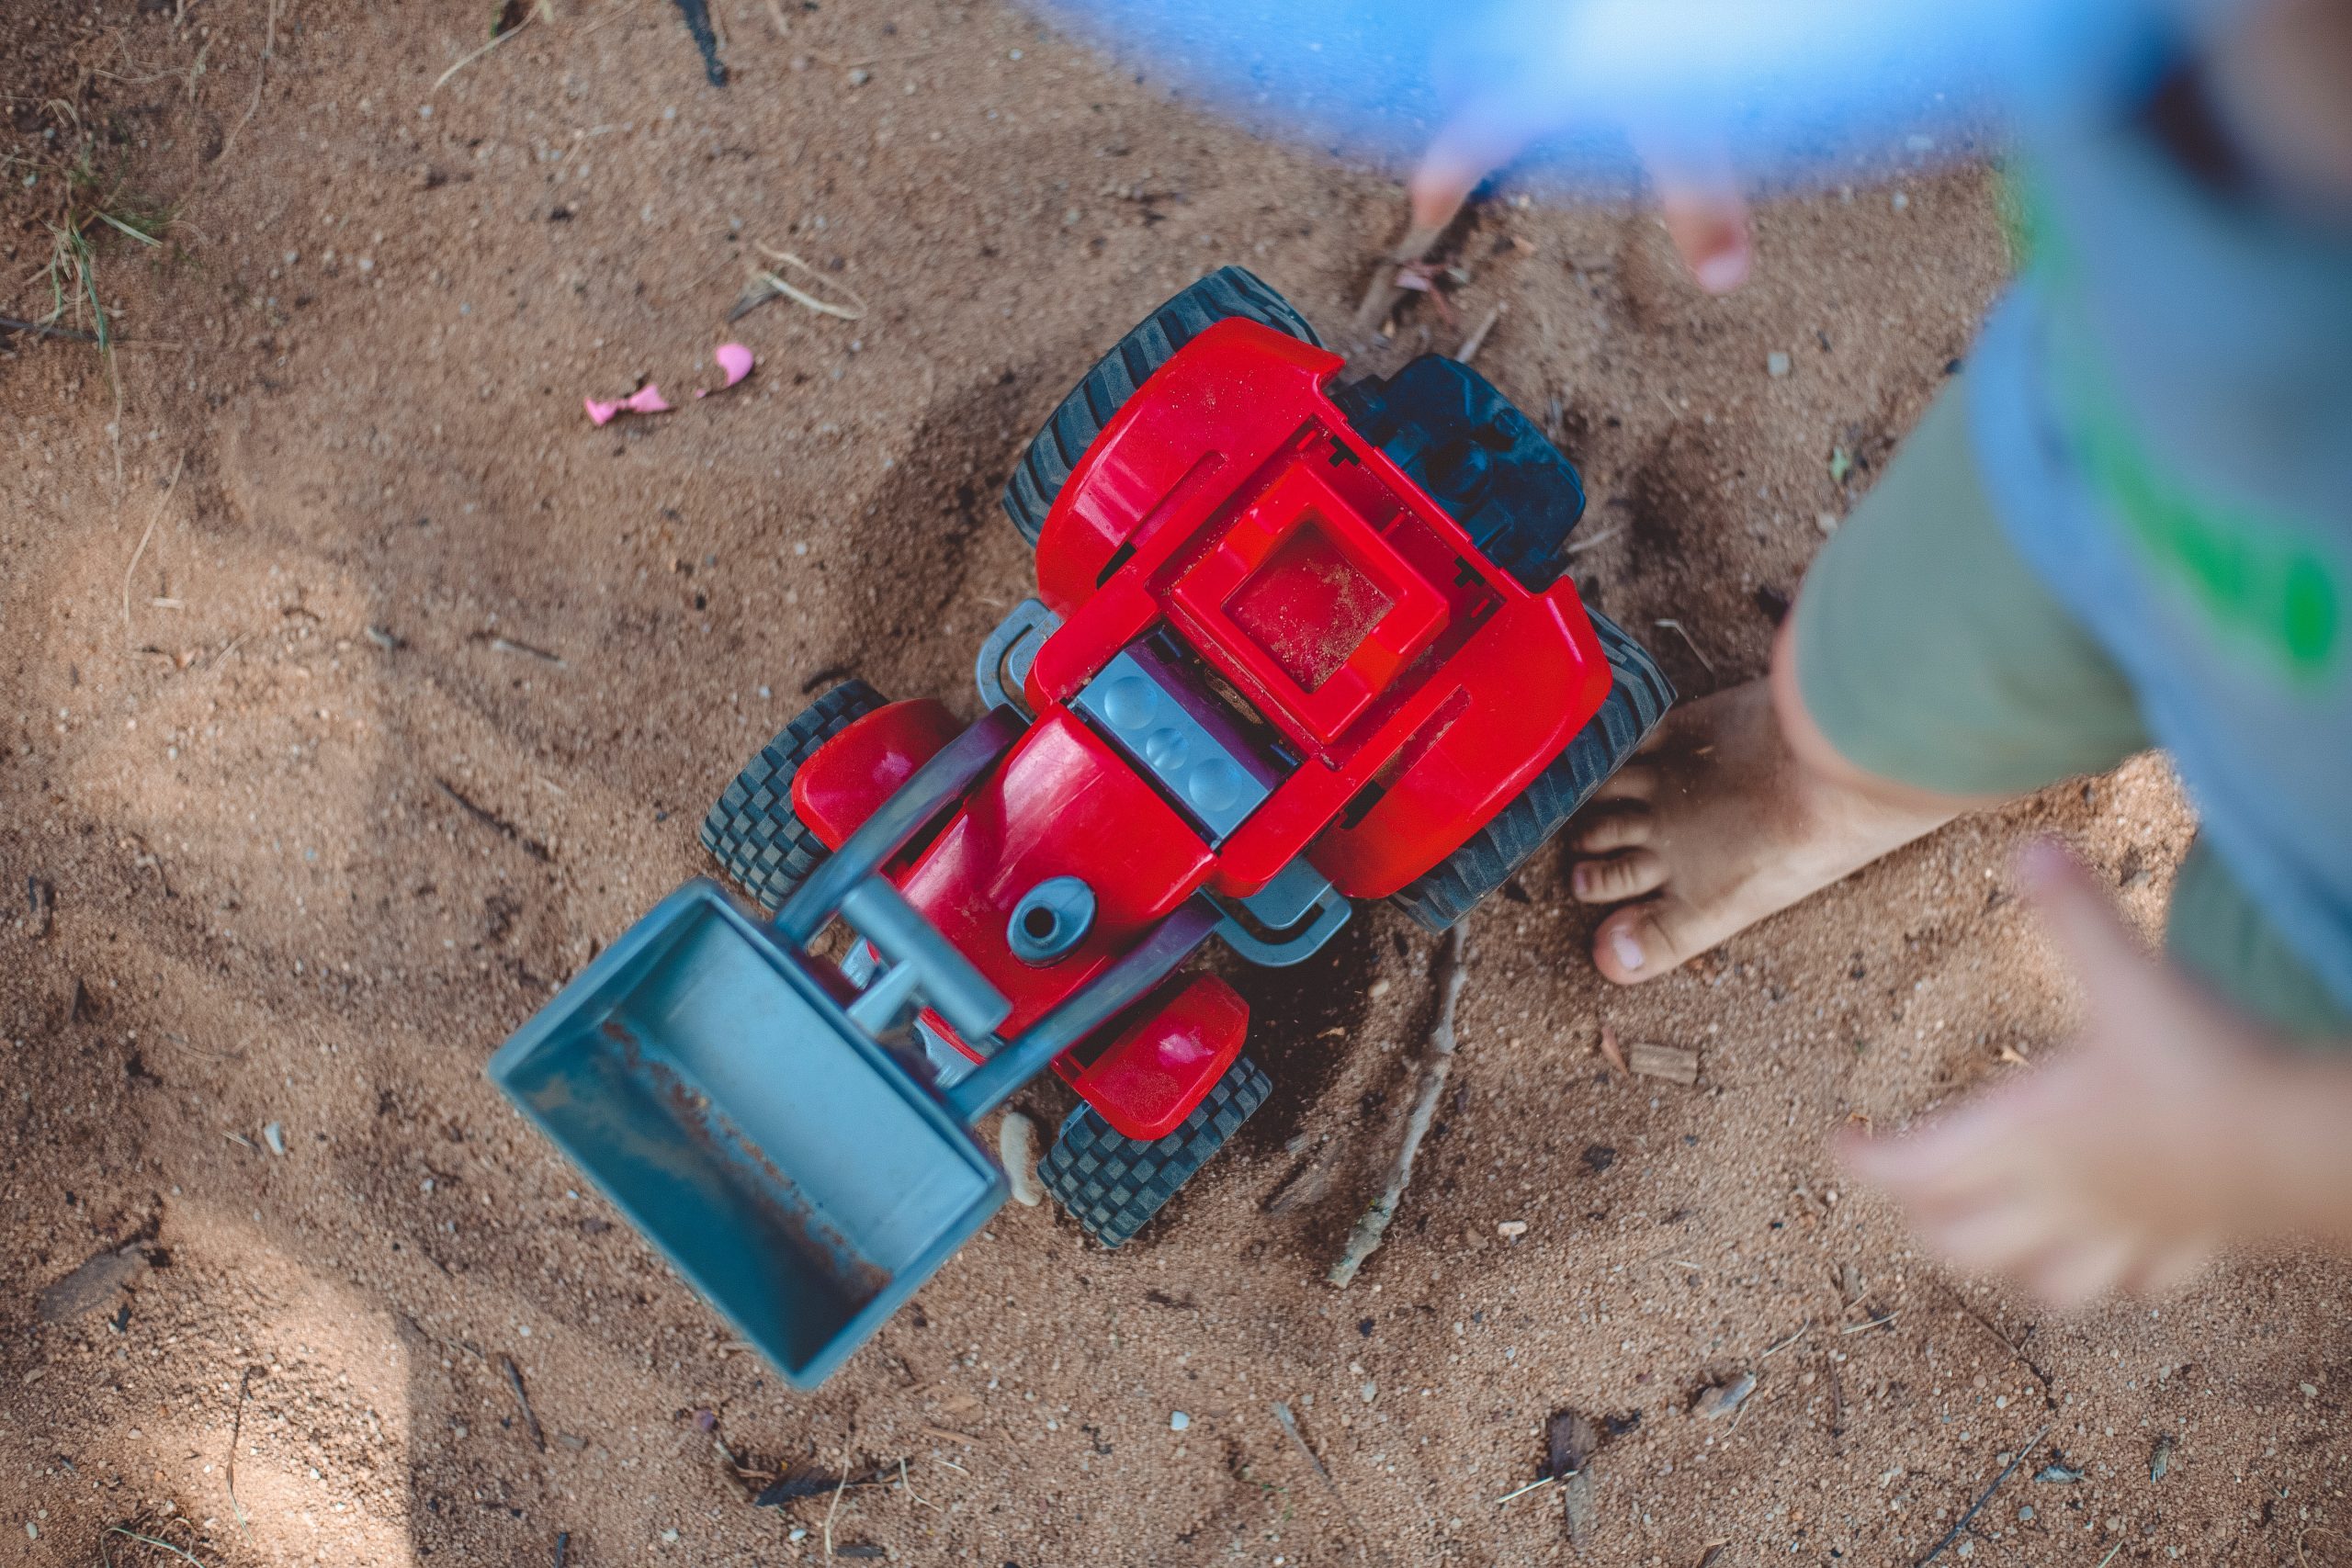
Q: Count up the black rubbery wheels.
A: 4